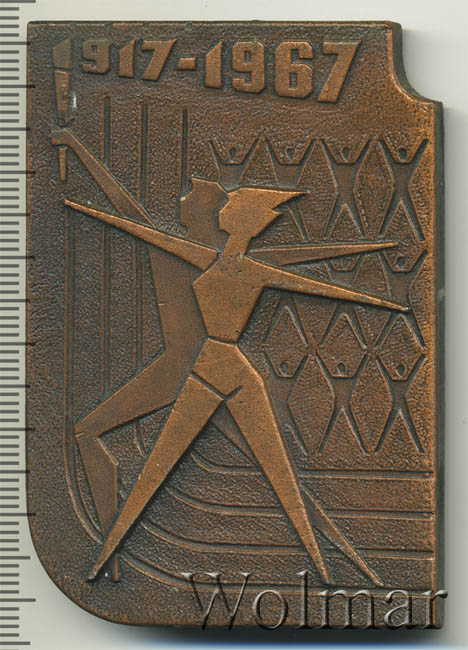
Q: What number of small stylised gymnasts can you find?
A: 10